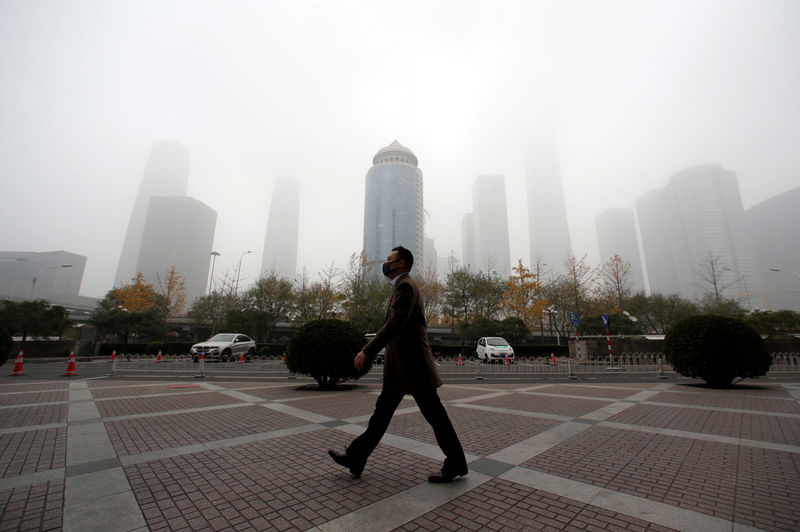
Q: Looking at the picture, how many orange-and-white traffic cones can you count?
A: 10